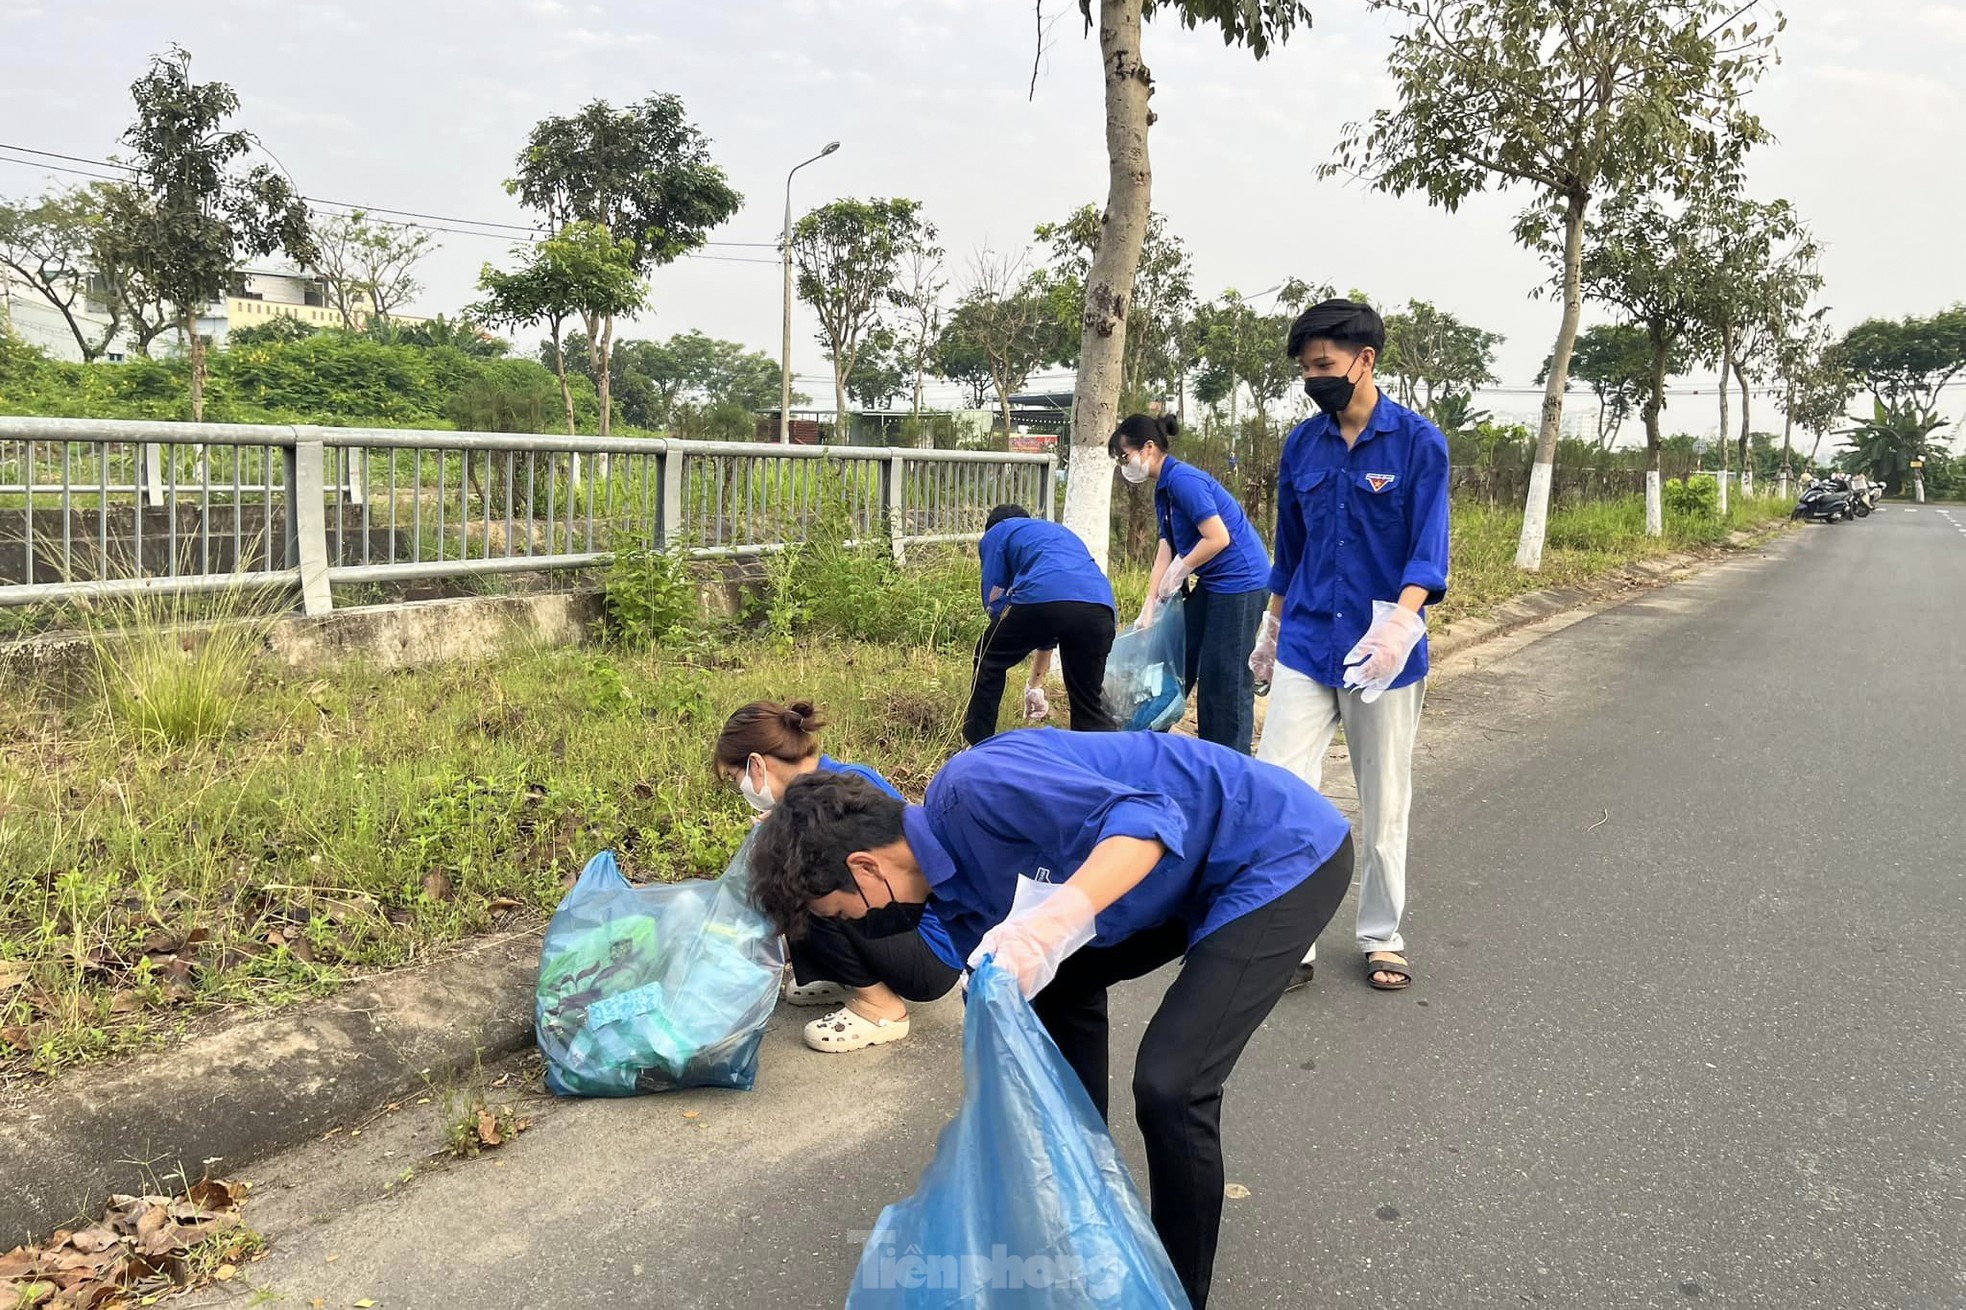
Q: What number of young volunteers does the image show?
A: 5